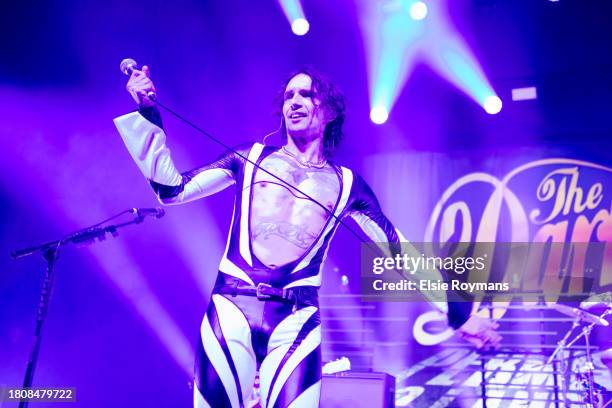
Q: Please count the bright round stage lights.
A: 4